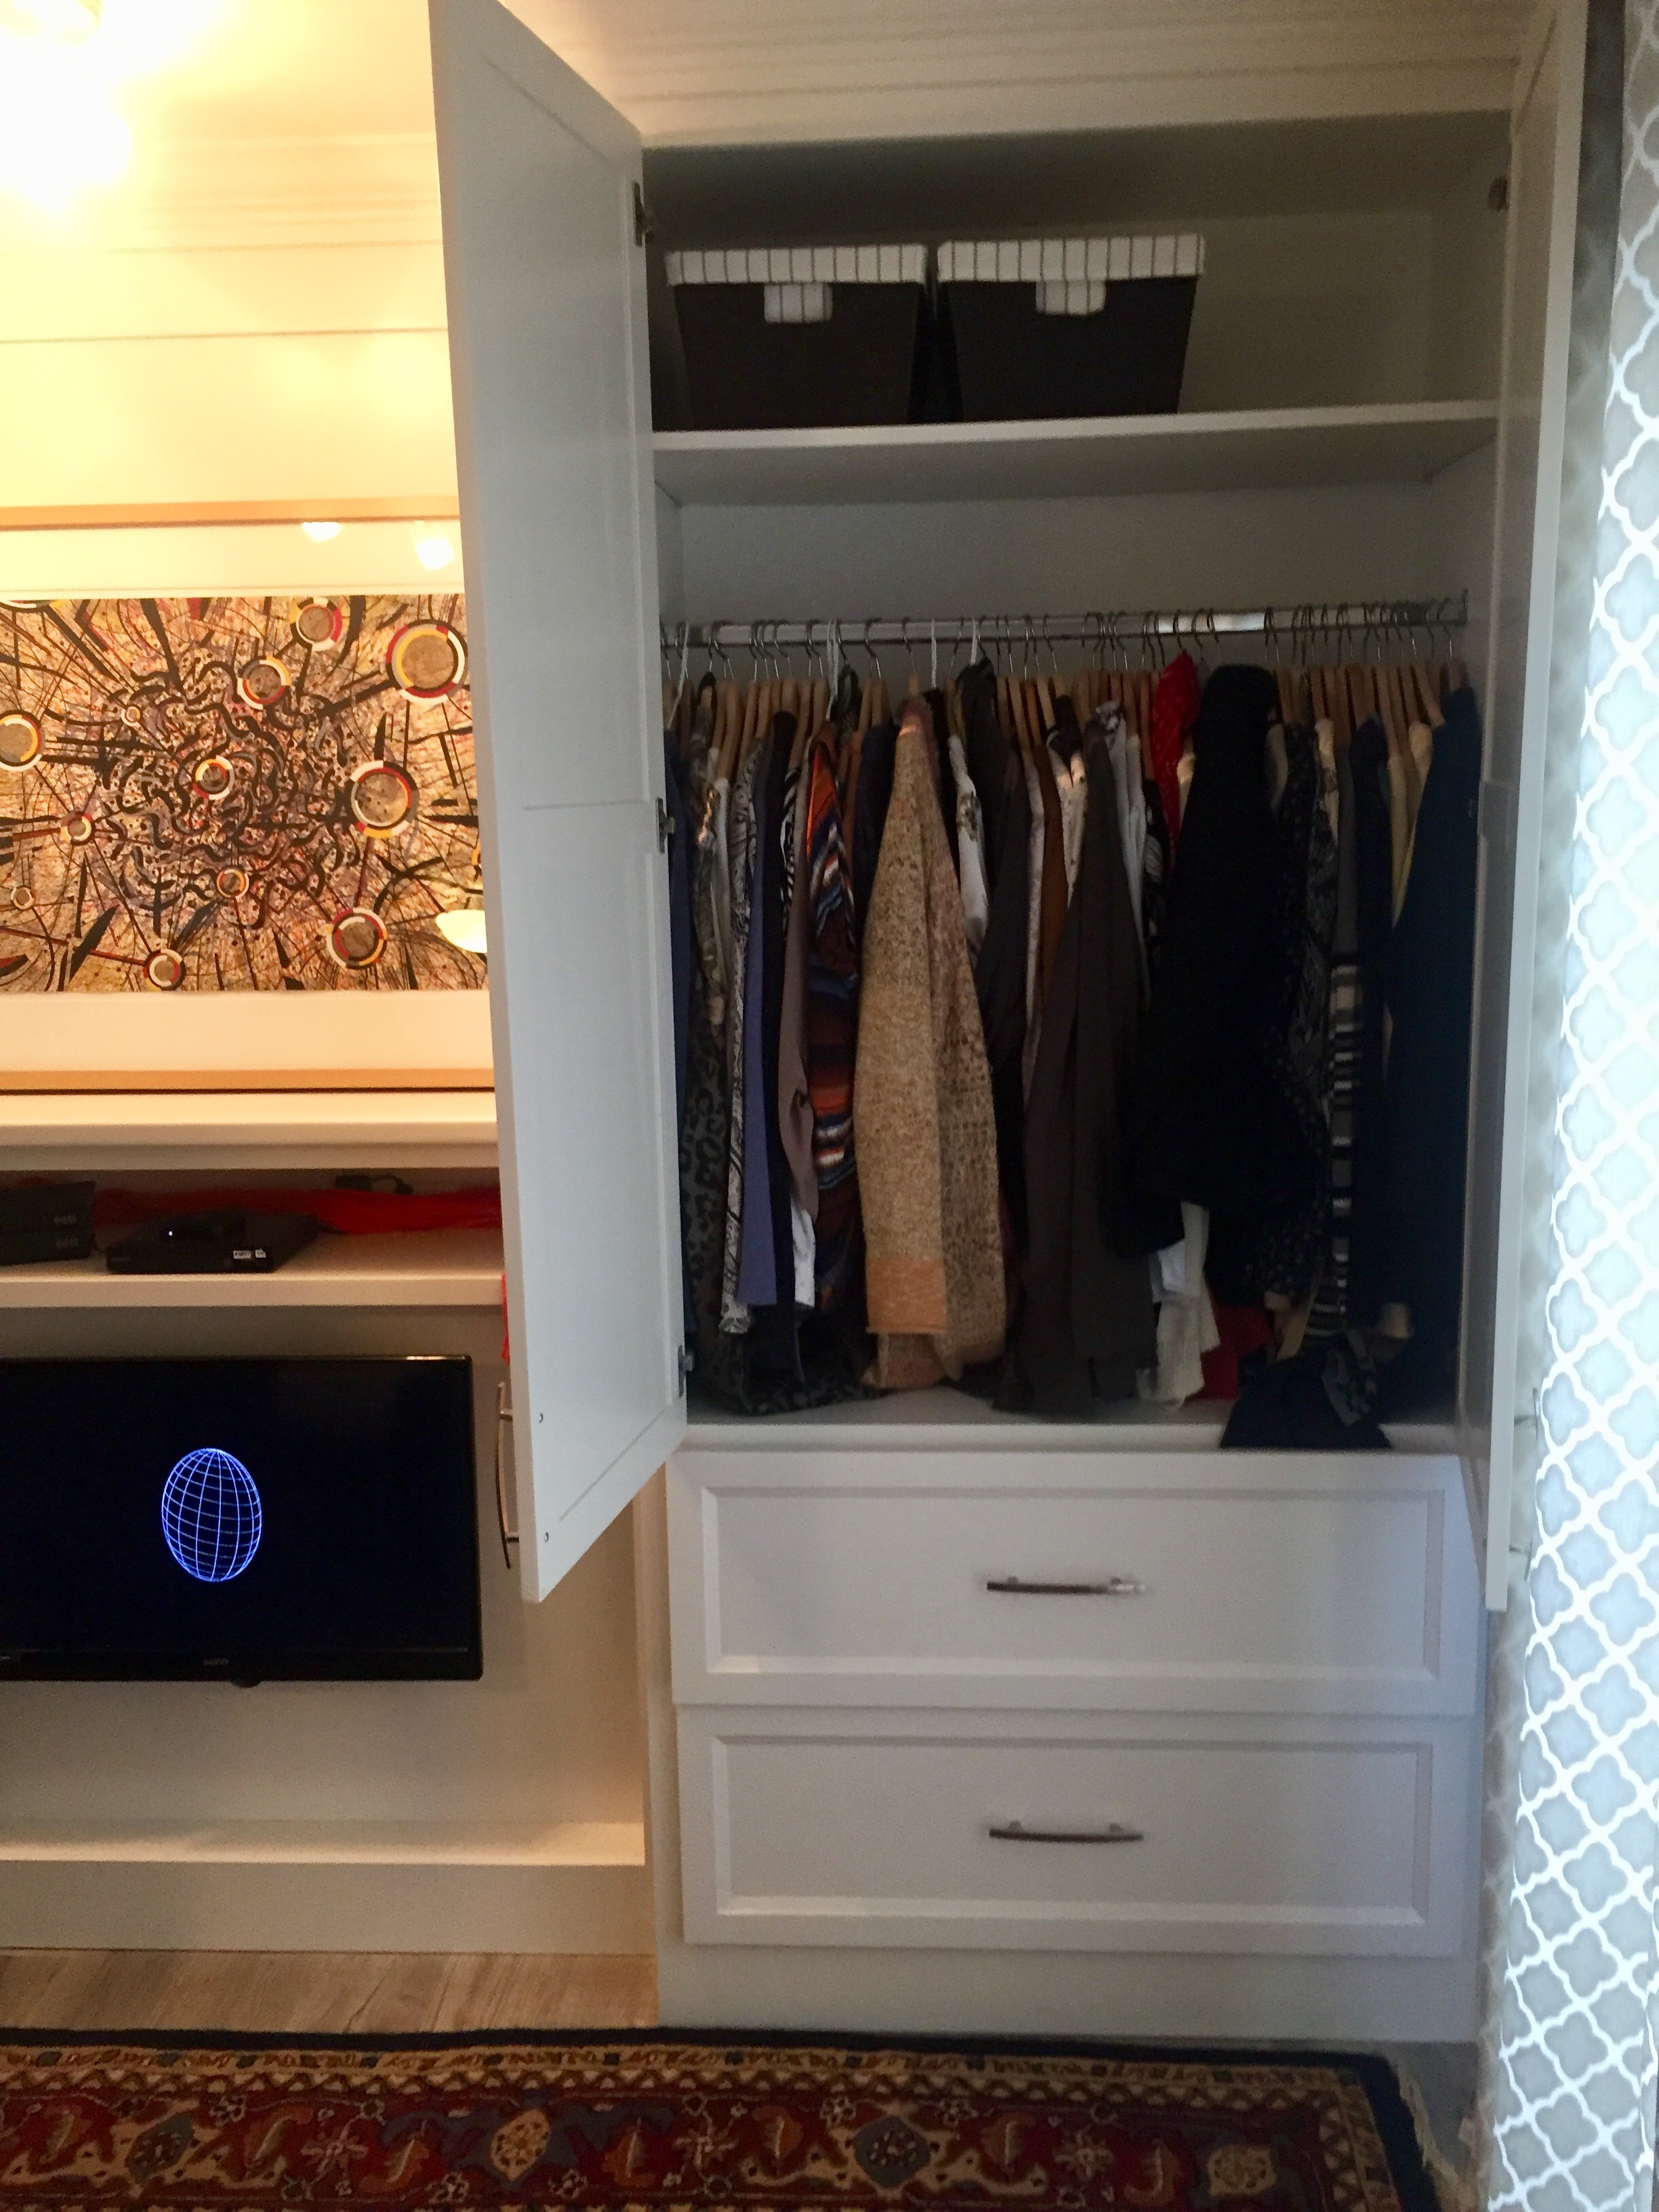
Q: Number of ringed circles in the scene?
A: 12